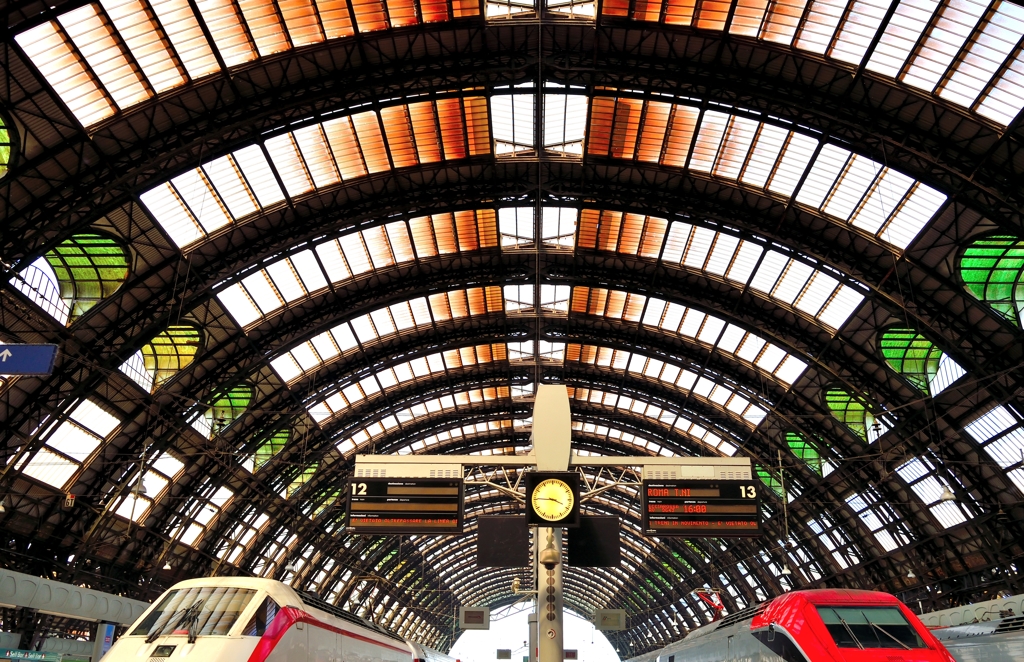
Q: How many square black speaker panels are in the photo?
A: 2